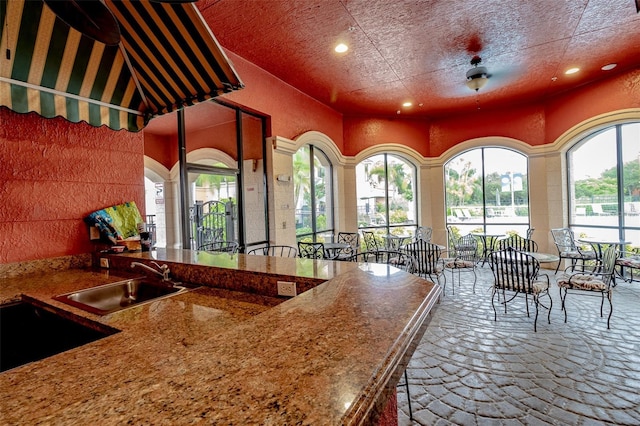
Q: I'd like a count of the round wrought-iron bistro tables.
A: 6